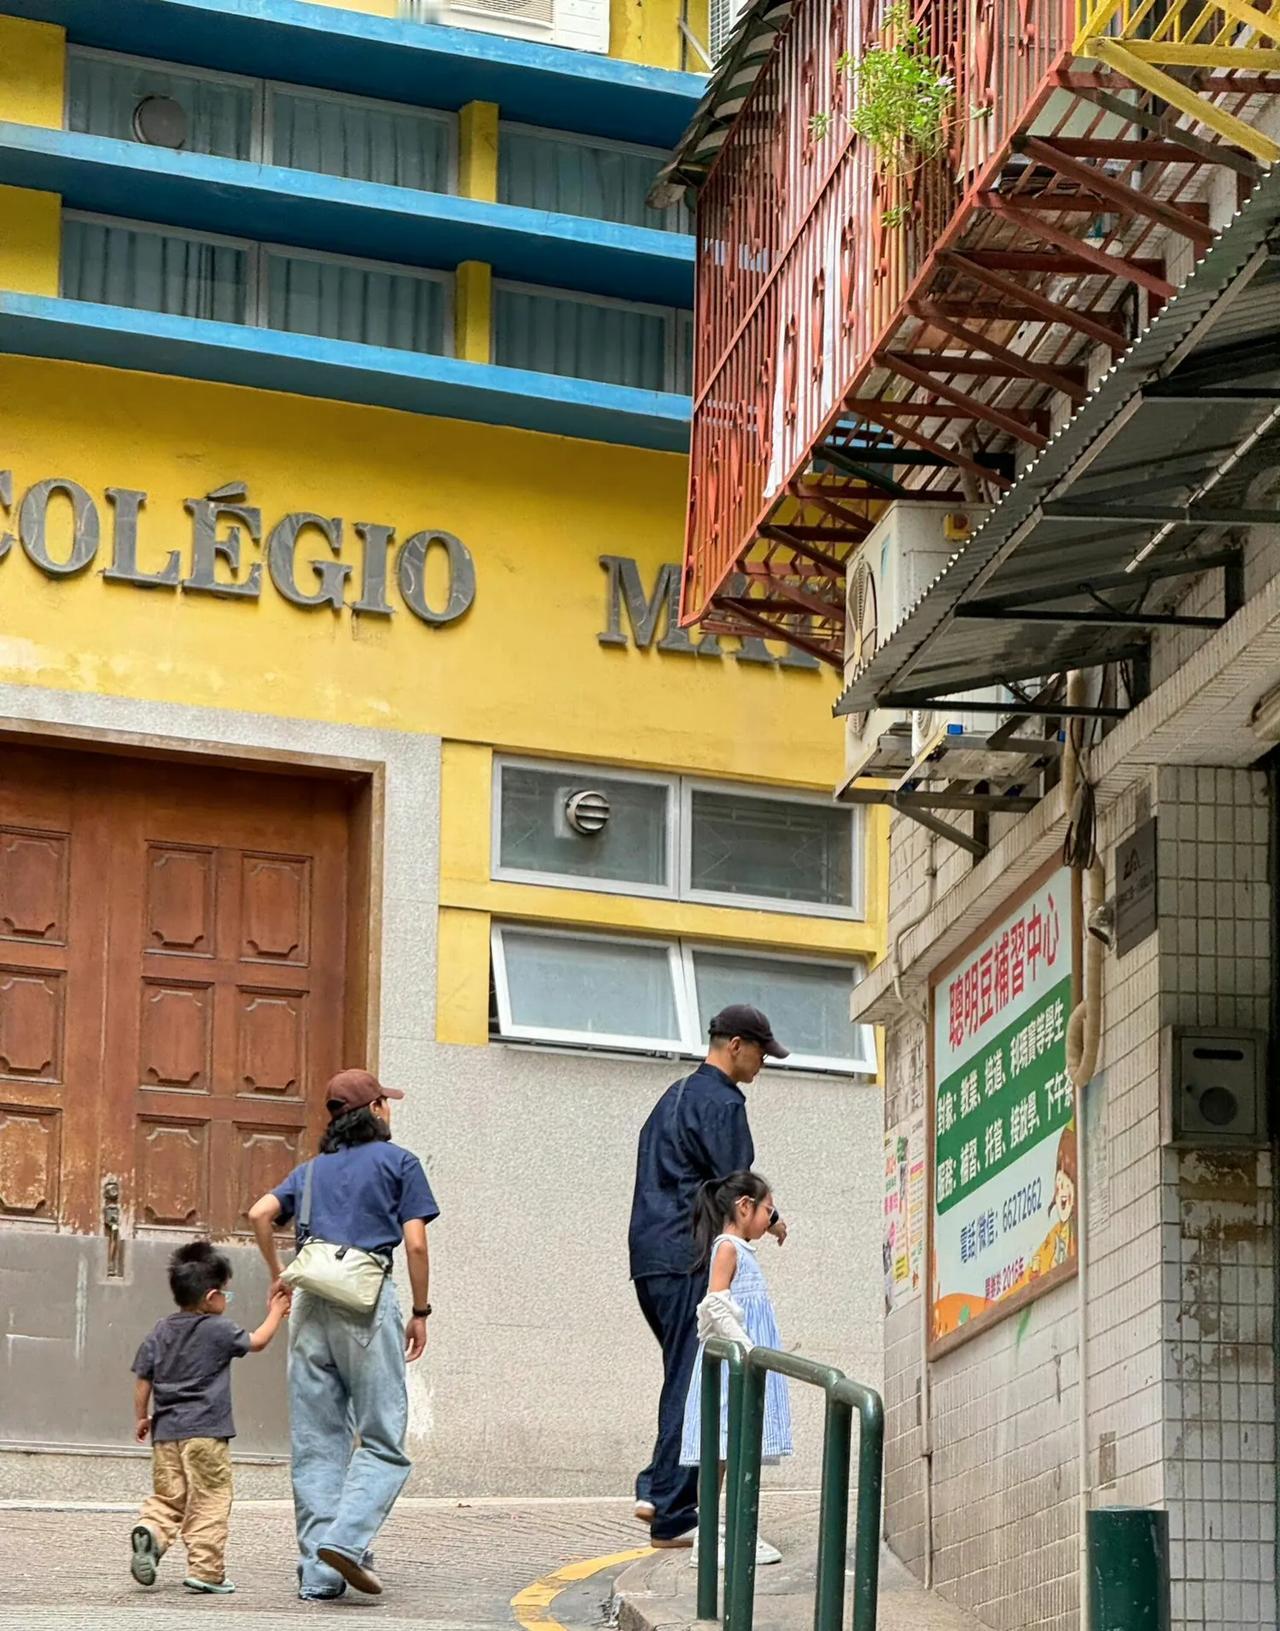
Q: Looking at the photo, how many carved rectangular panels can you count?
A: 9